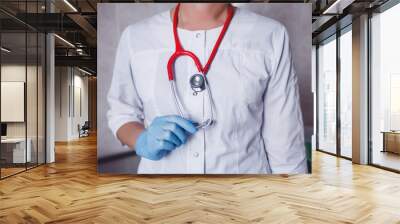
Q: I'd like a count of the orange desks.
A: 0